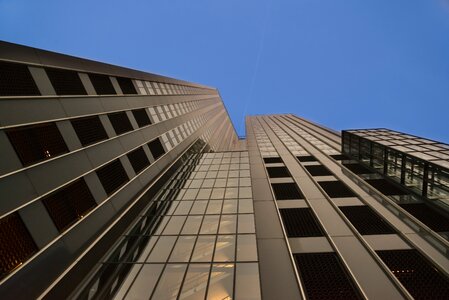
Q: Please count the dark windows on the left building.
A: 13